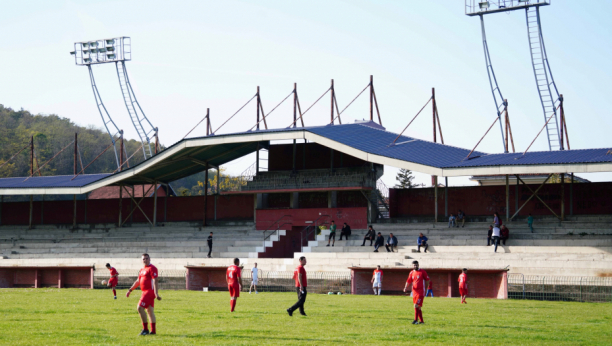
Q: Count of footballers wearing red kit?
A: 5